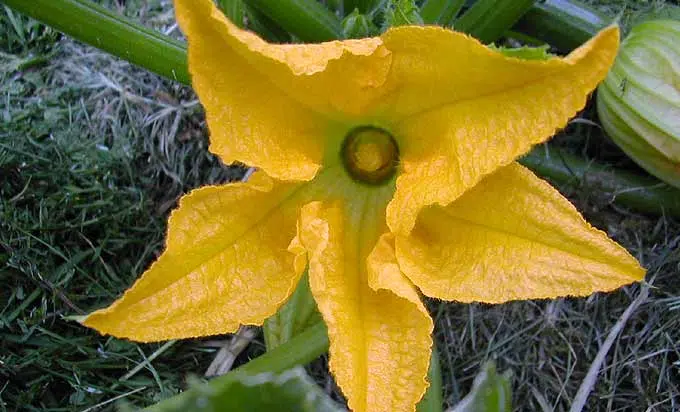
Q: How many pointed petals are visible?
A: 5